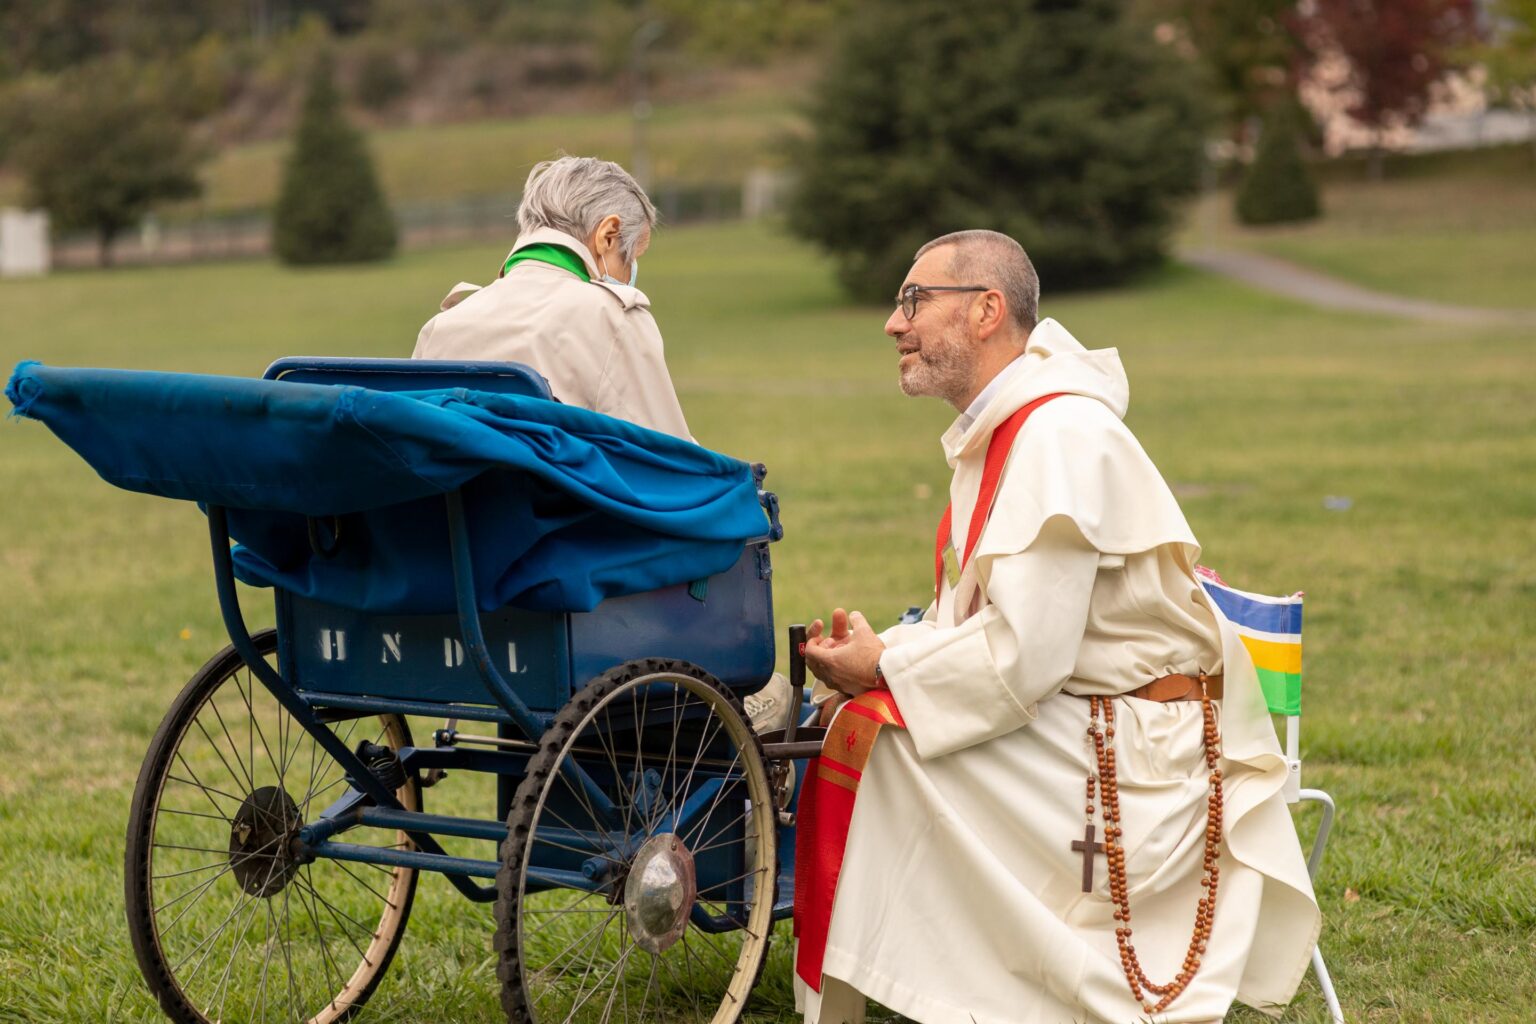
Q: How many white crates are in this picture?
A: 0